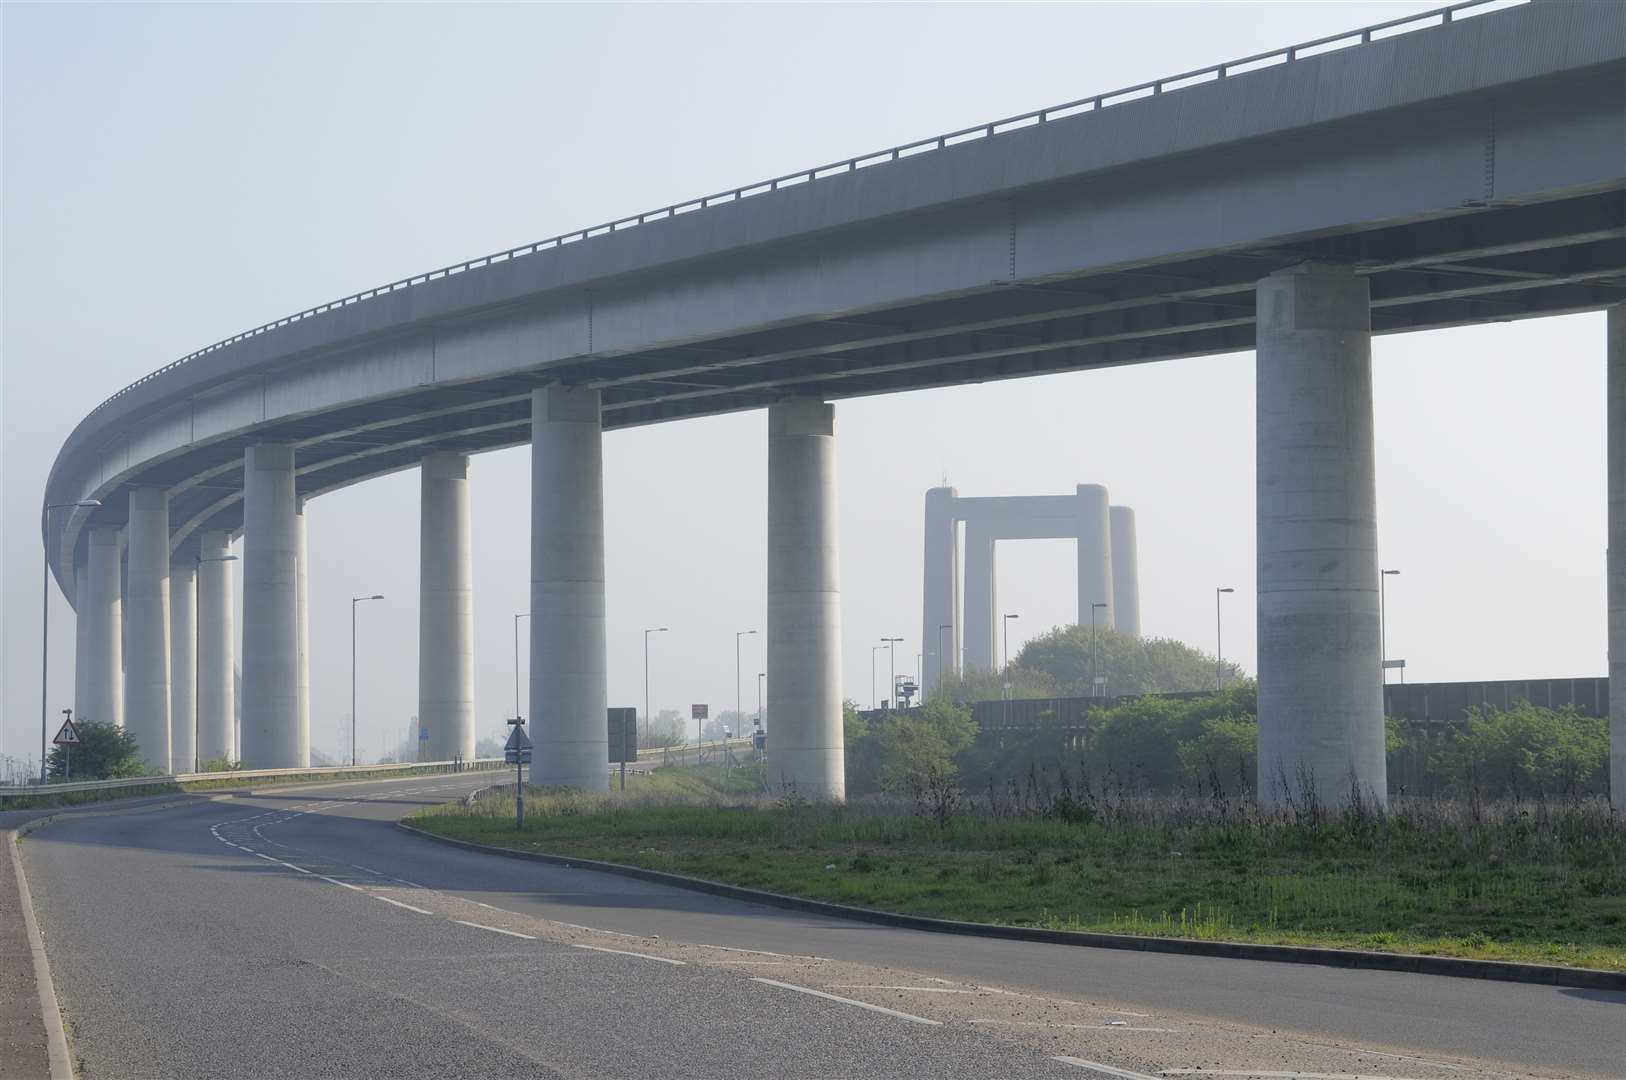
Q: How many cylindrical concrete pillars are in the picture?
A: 12